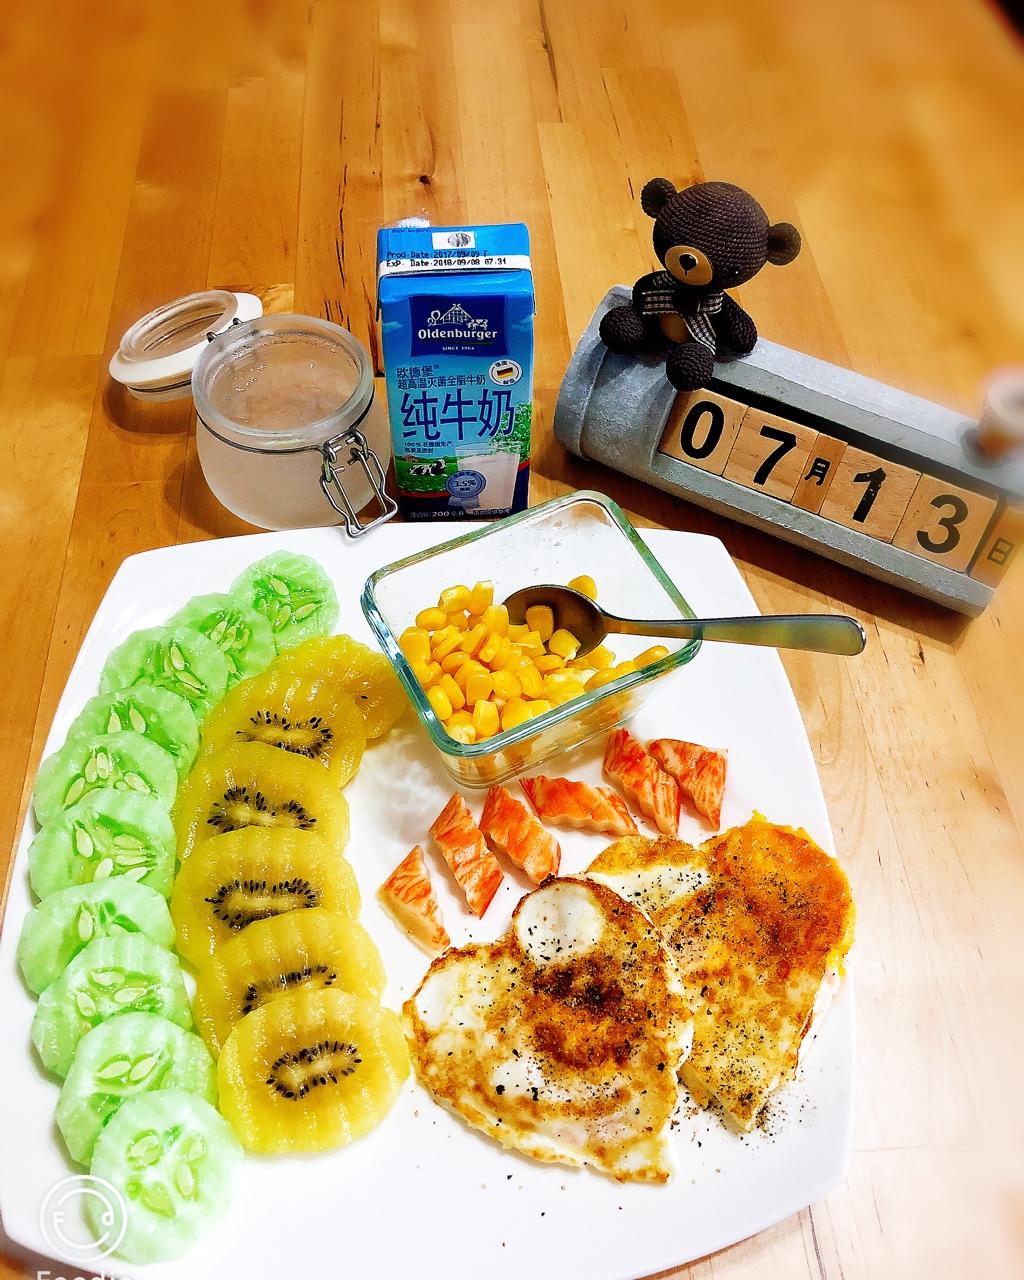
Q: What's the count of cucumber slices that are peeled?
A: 10